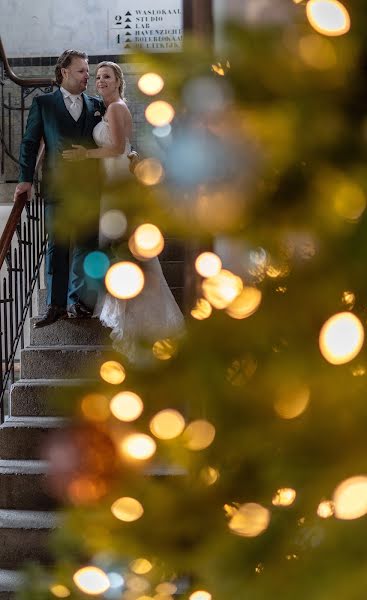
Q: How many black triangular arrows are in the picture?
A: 6